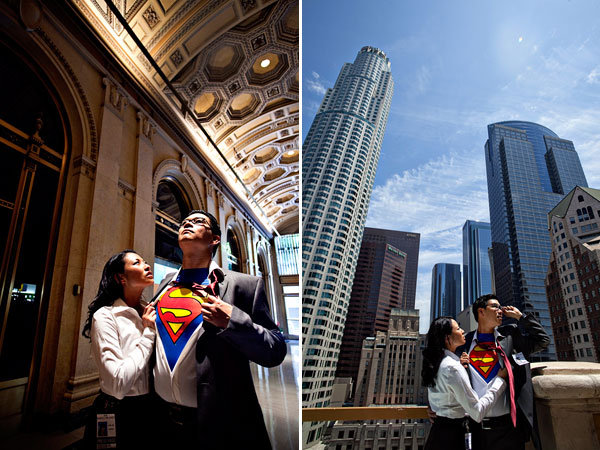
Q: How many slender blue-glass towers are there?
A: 2